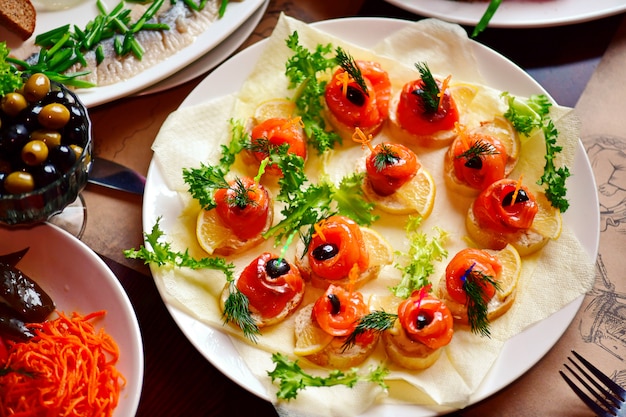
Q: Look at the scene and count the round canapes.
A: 12